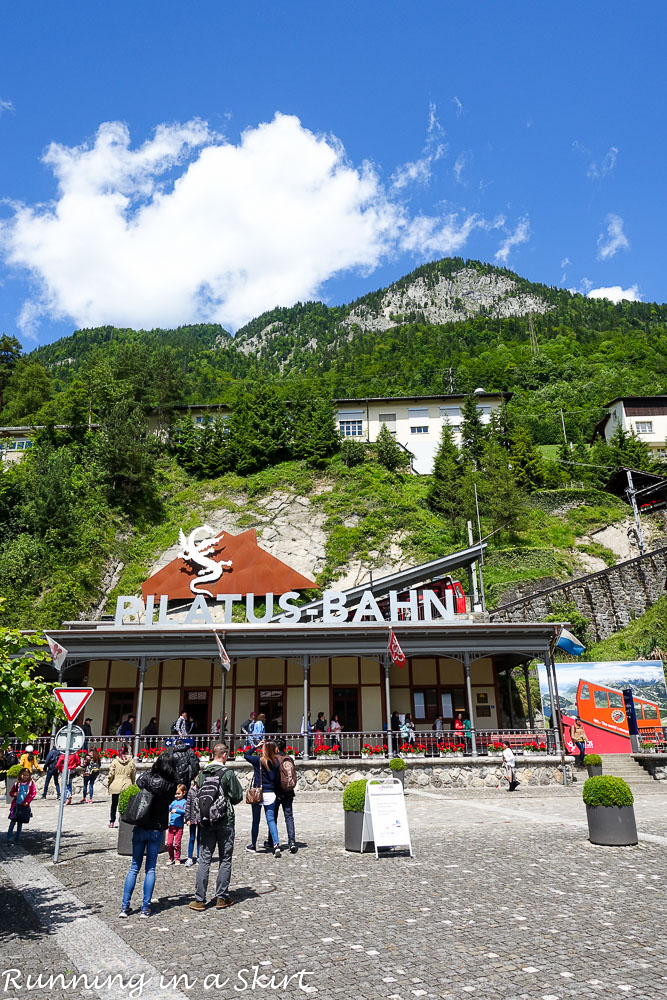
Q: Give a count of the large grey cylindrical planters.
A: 3